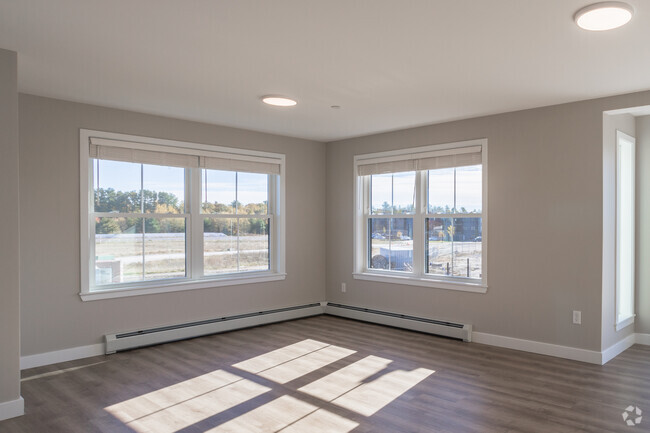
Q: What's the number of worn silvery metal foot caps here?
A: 0